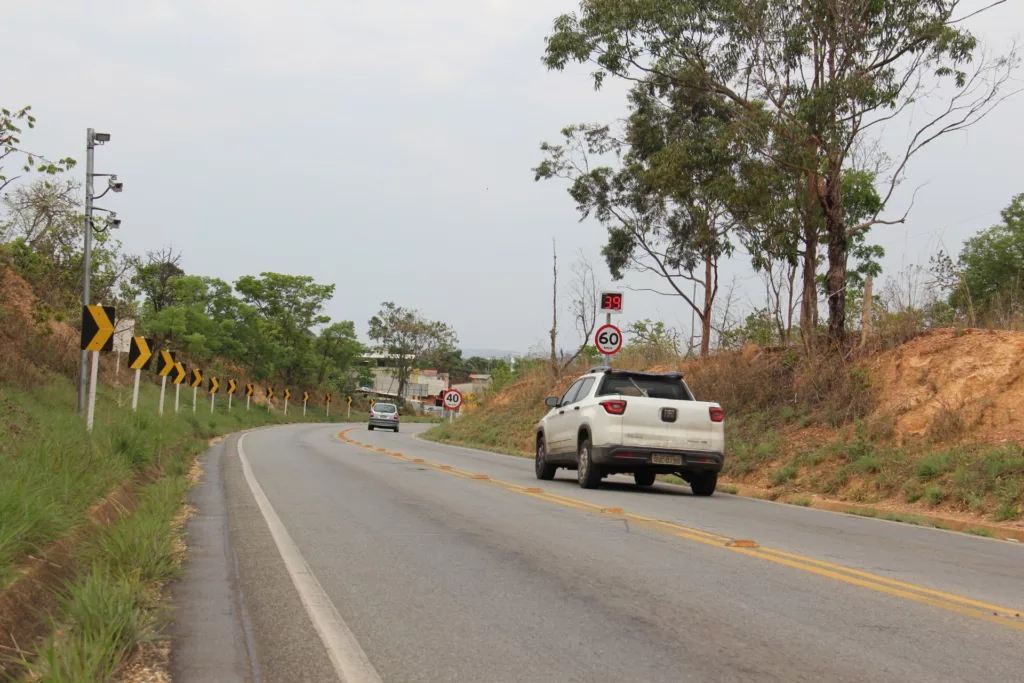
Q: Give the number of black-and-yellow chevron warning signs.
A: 14